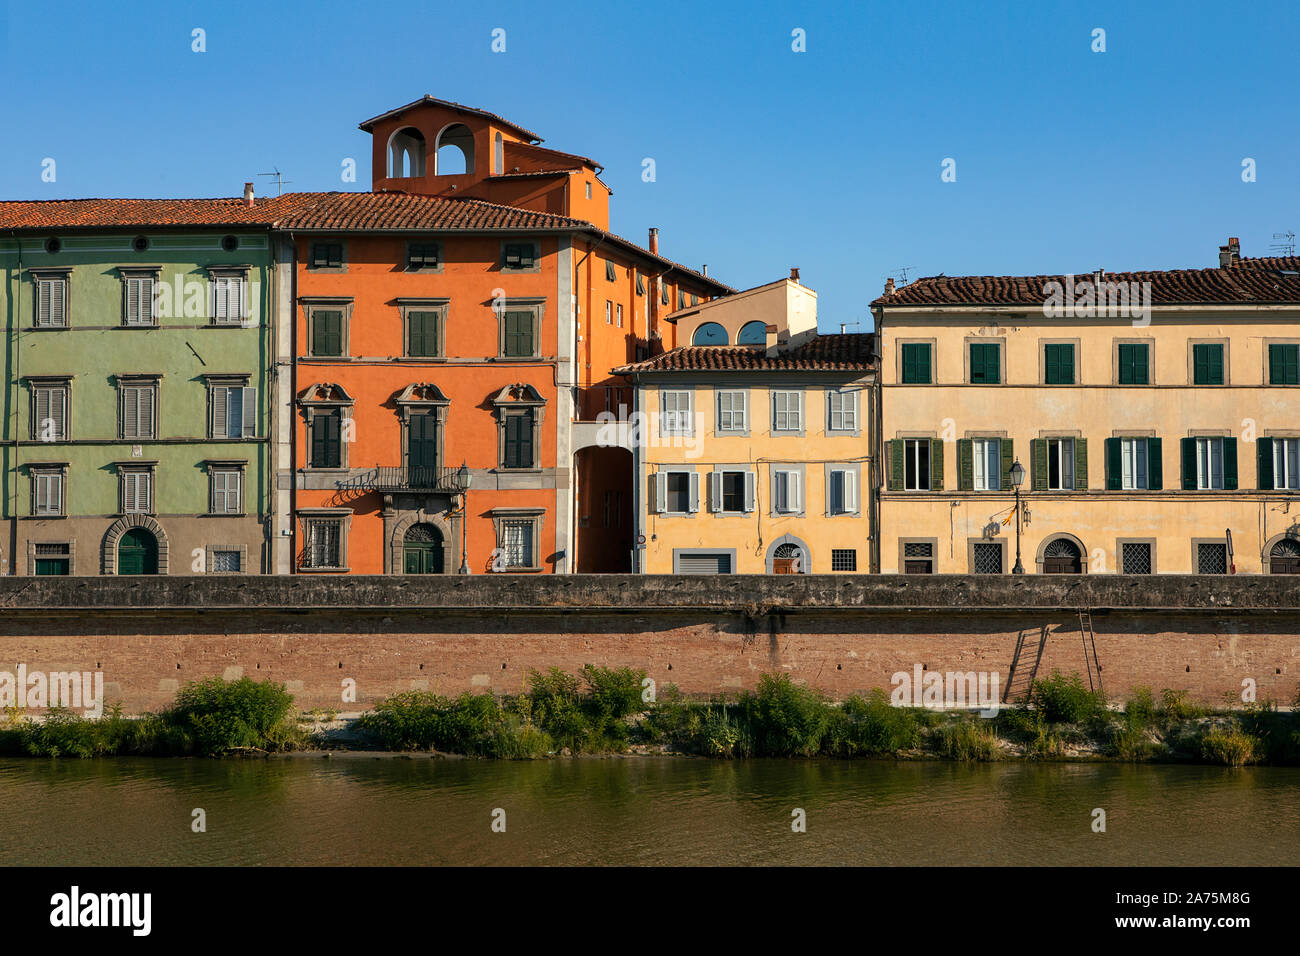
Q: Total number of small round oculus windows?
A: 3